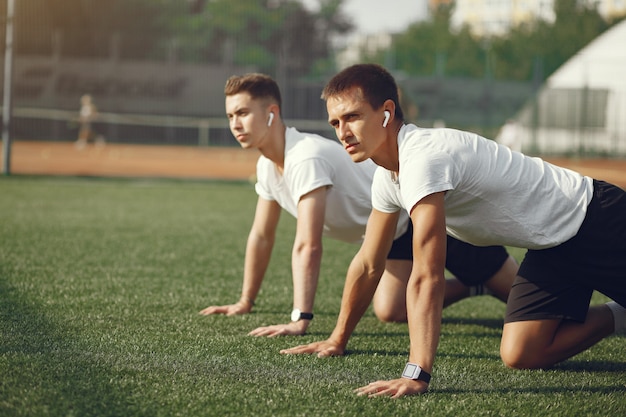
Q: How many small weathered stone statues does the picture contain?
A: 0